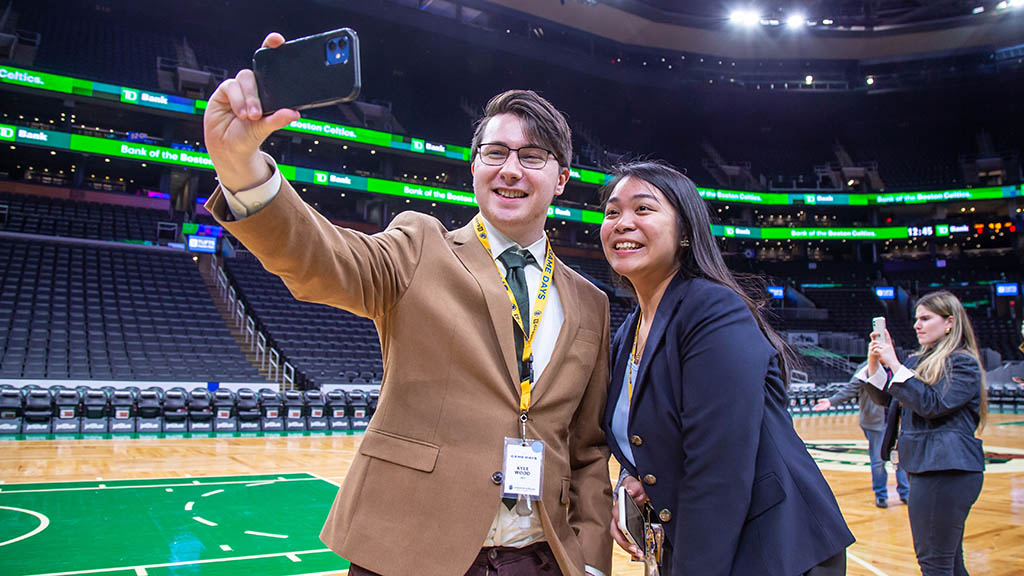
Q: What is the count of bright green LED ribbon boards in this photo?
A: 2